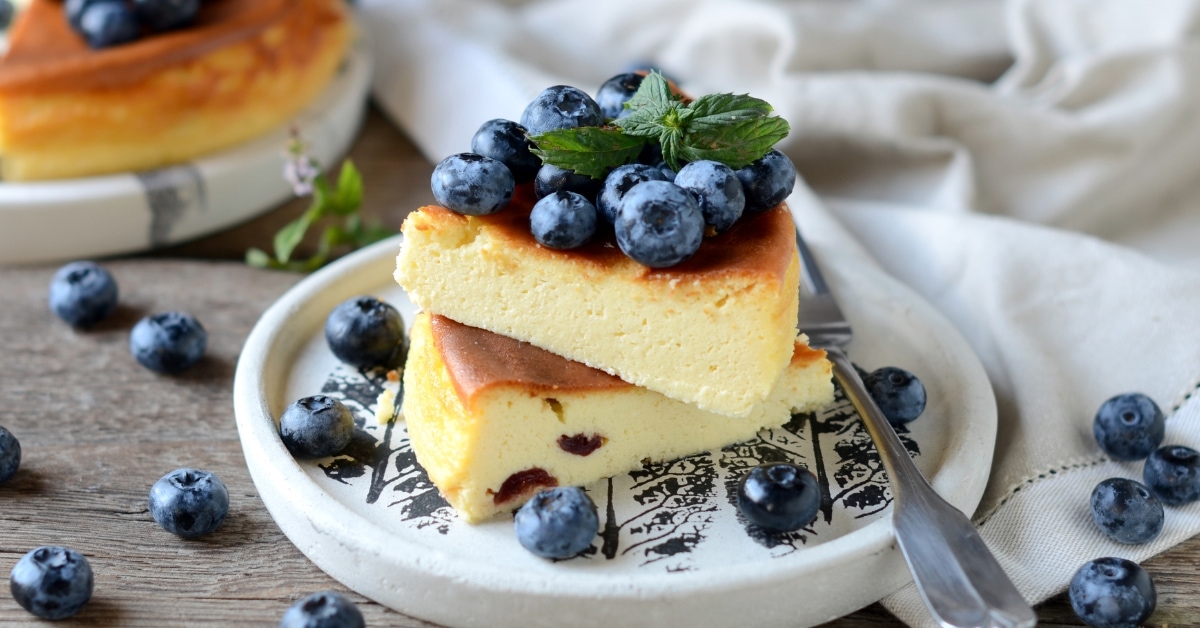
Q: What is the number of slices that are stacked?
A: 2